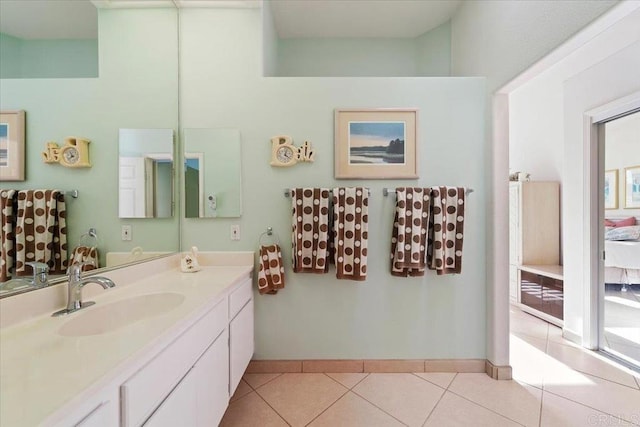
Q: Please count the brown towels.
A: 5